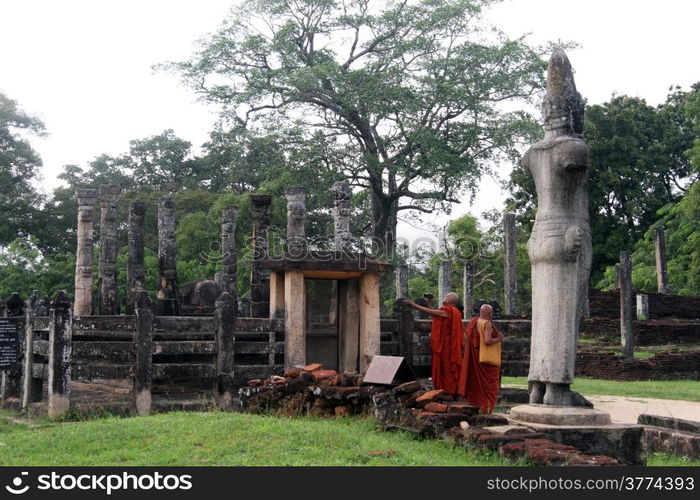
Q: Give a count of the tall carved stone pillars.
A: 8